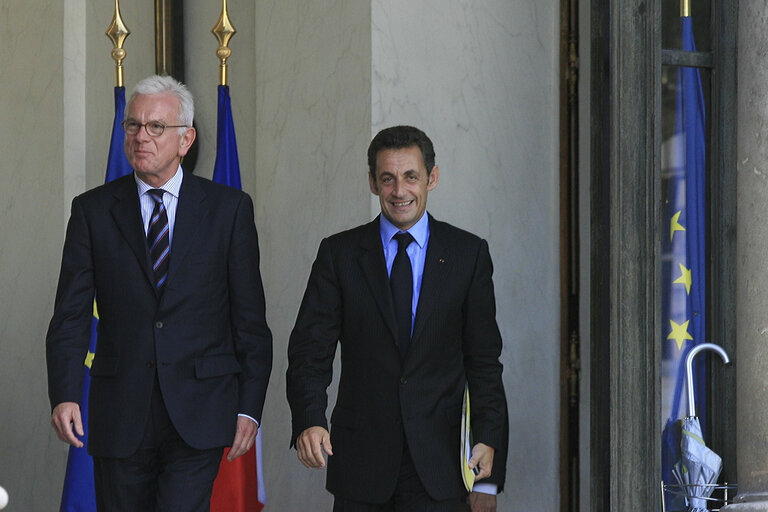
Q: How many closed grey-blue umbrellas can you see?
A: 1